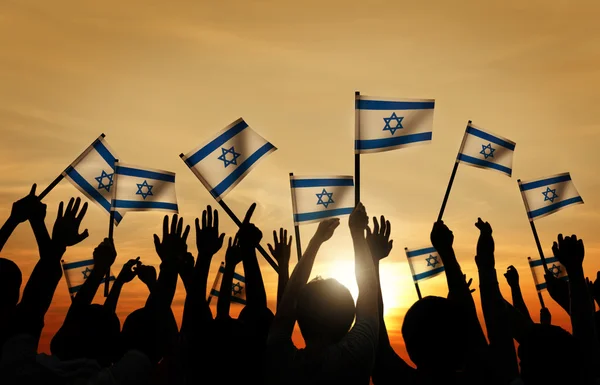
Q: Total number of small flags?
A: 11